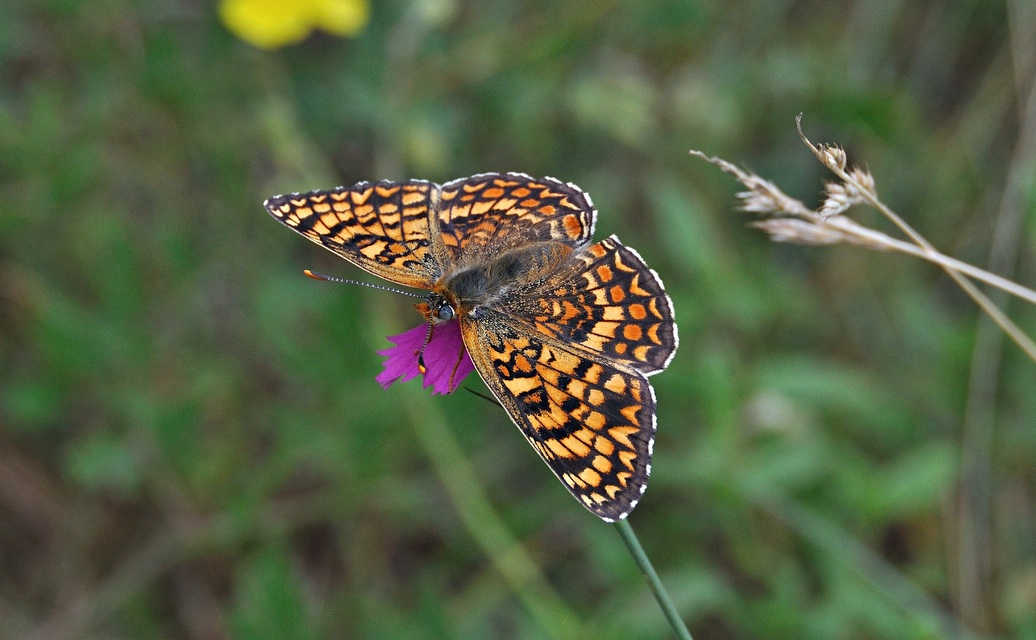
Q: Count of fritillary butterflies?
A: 1